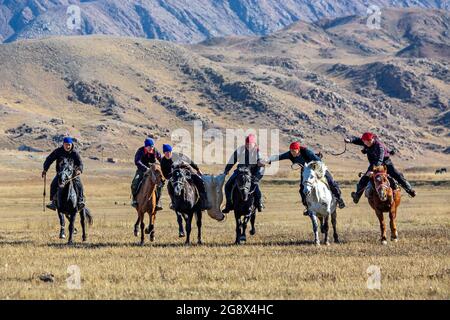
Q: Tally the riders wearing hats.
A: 6